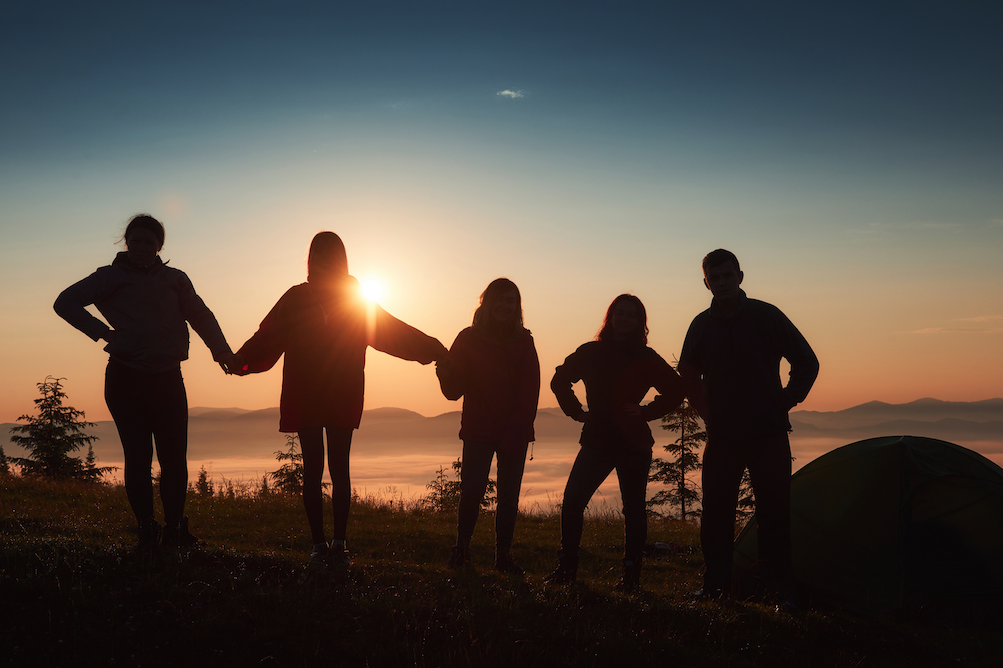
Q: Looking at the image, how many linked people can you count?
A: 3